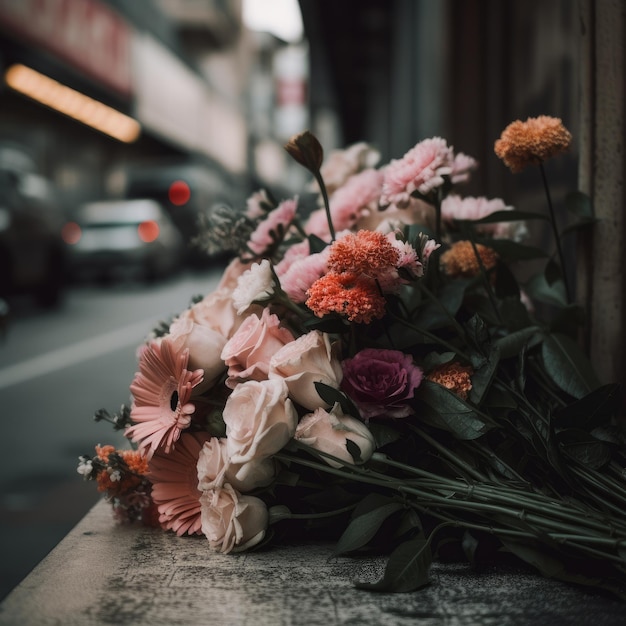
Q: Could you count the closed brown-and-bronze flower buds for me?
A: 1